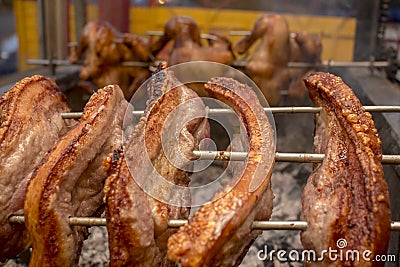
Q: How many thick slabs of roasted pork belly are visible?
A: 5